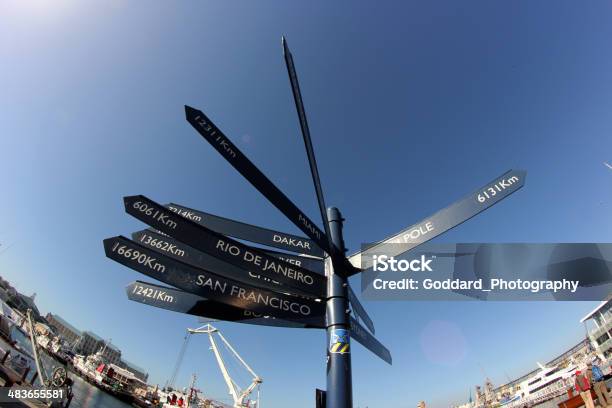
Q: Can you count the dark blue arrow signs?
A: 11